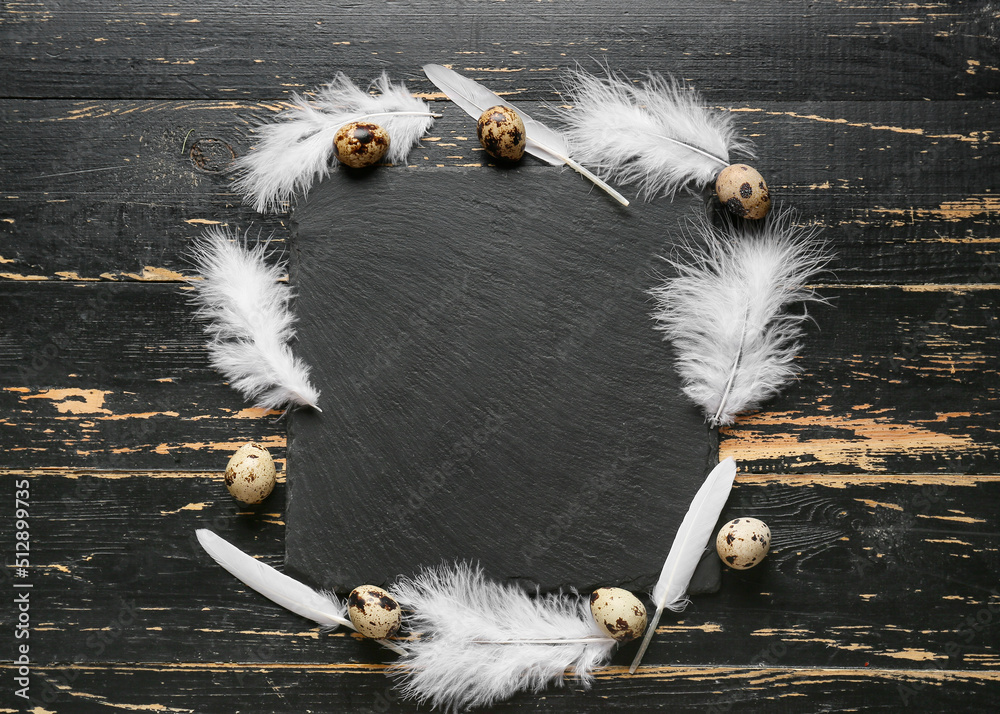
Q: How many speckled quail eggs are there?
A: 7